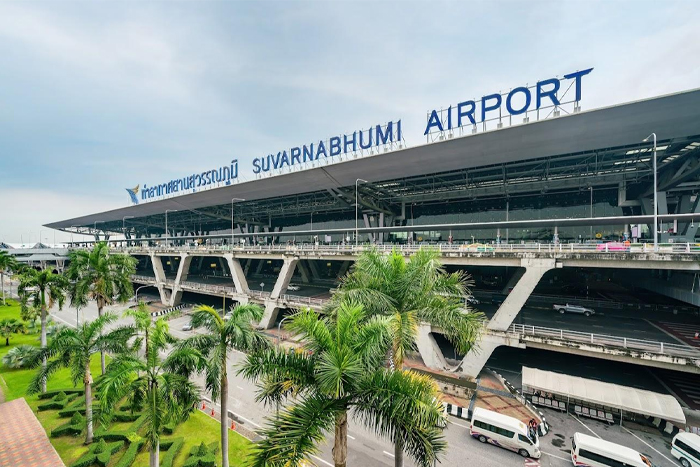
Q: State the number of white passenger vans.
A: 3